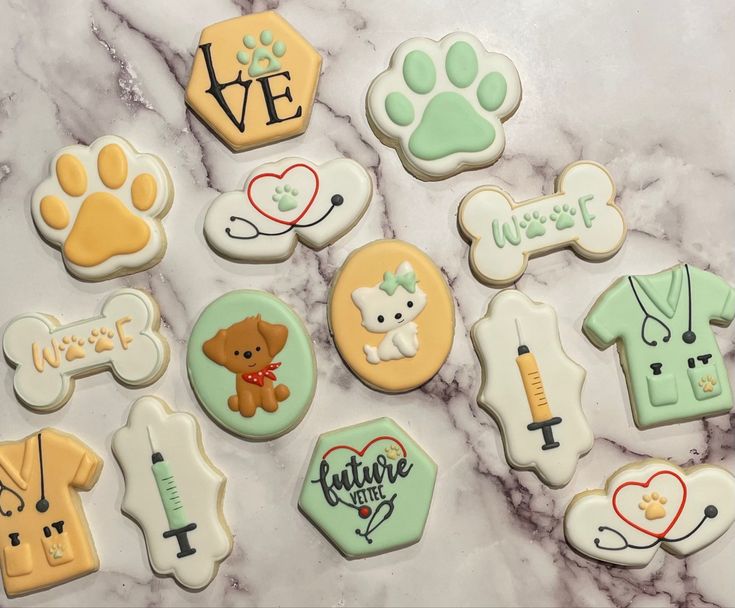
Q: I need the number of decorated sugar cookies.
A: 14